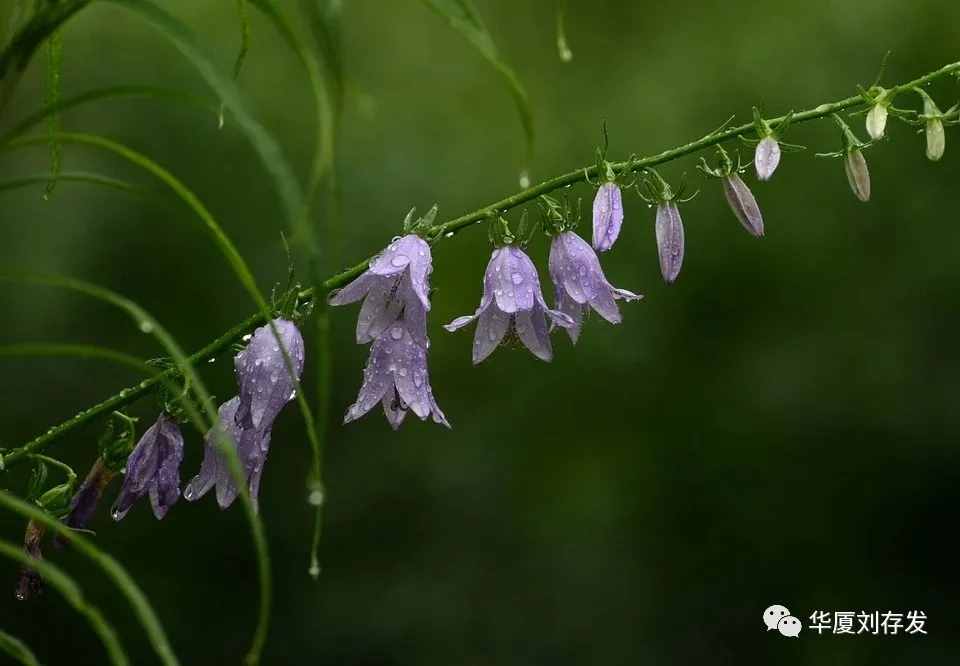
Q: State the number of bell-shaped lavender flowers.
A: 7